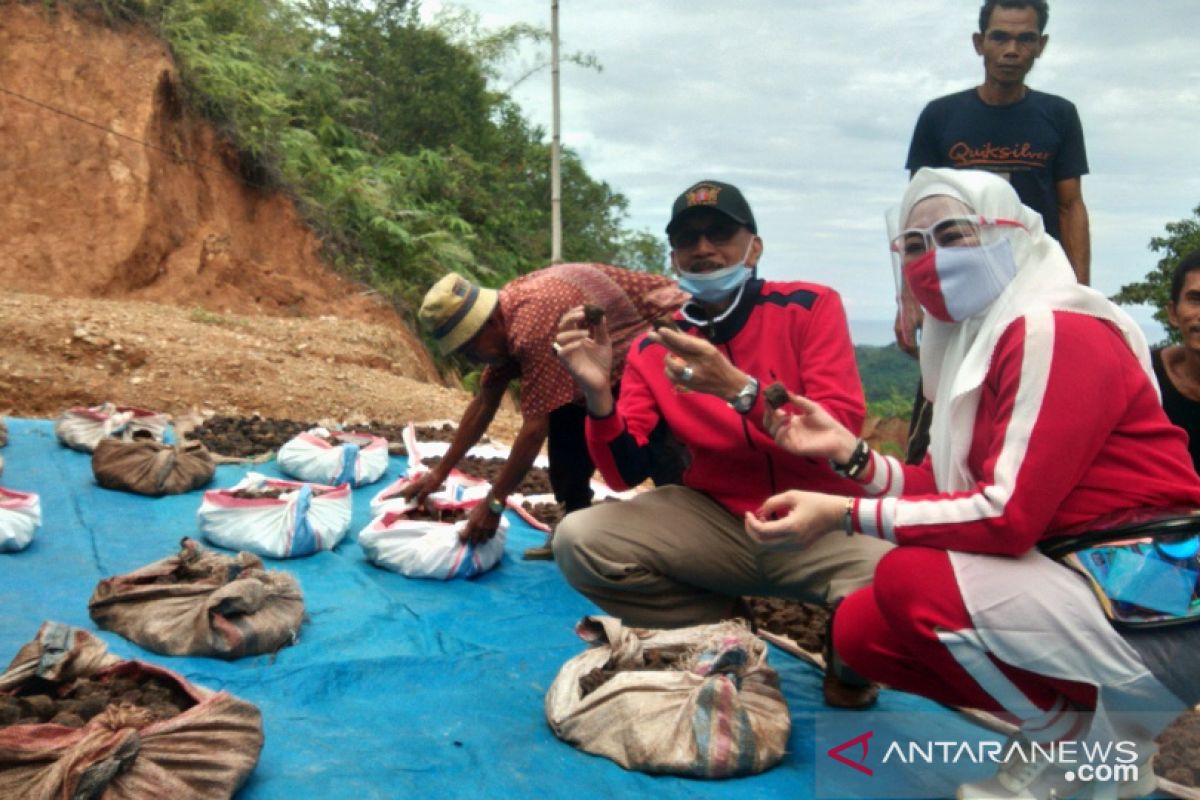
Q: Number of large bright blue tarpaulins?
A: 1